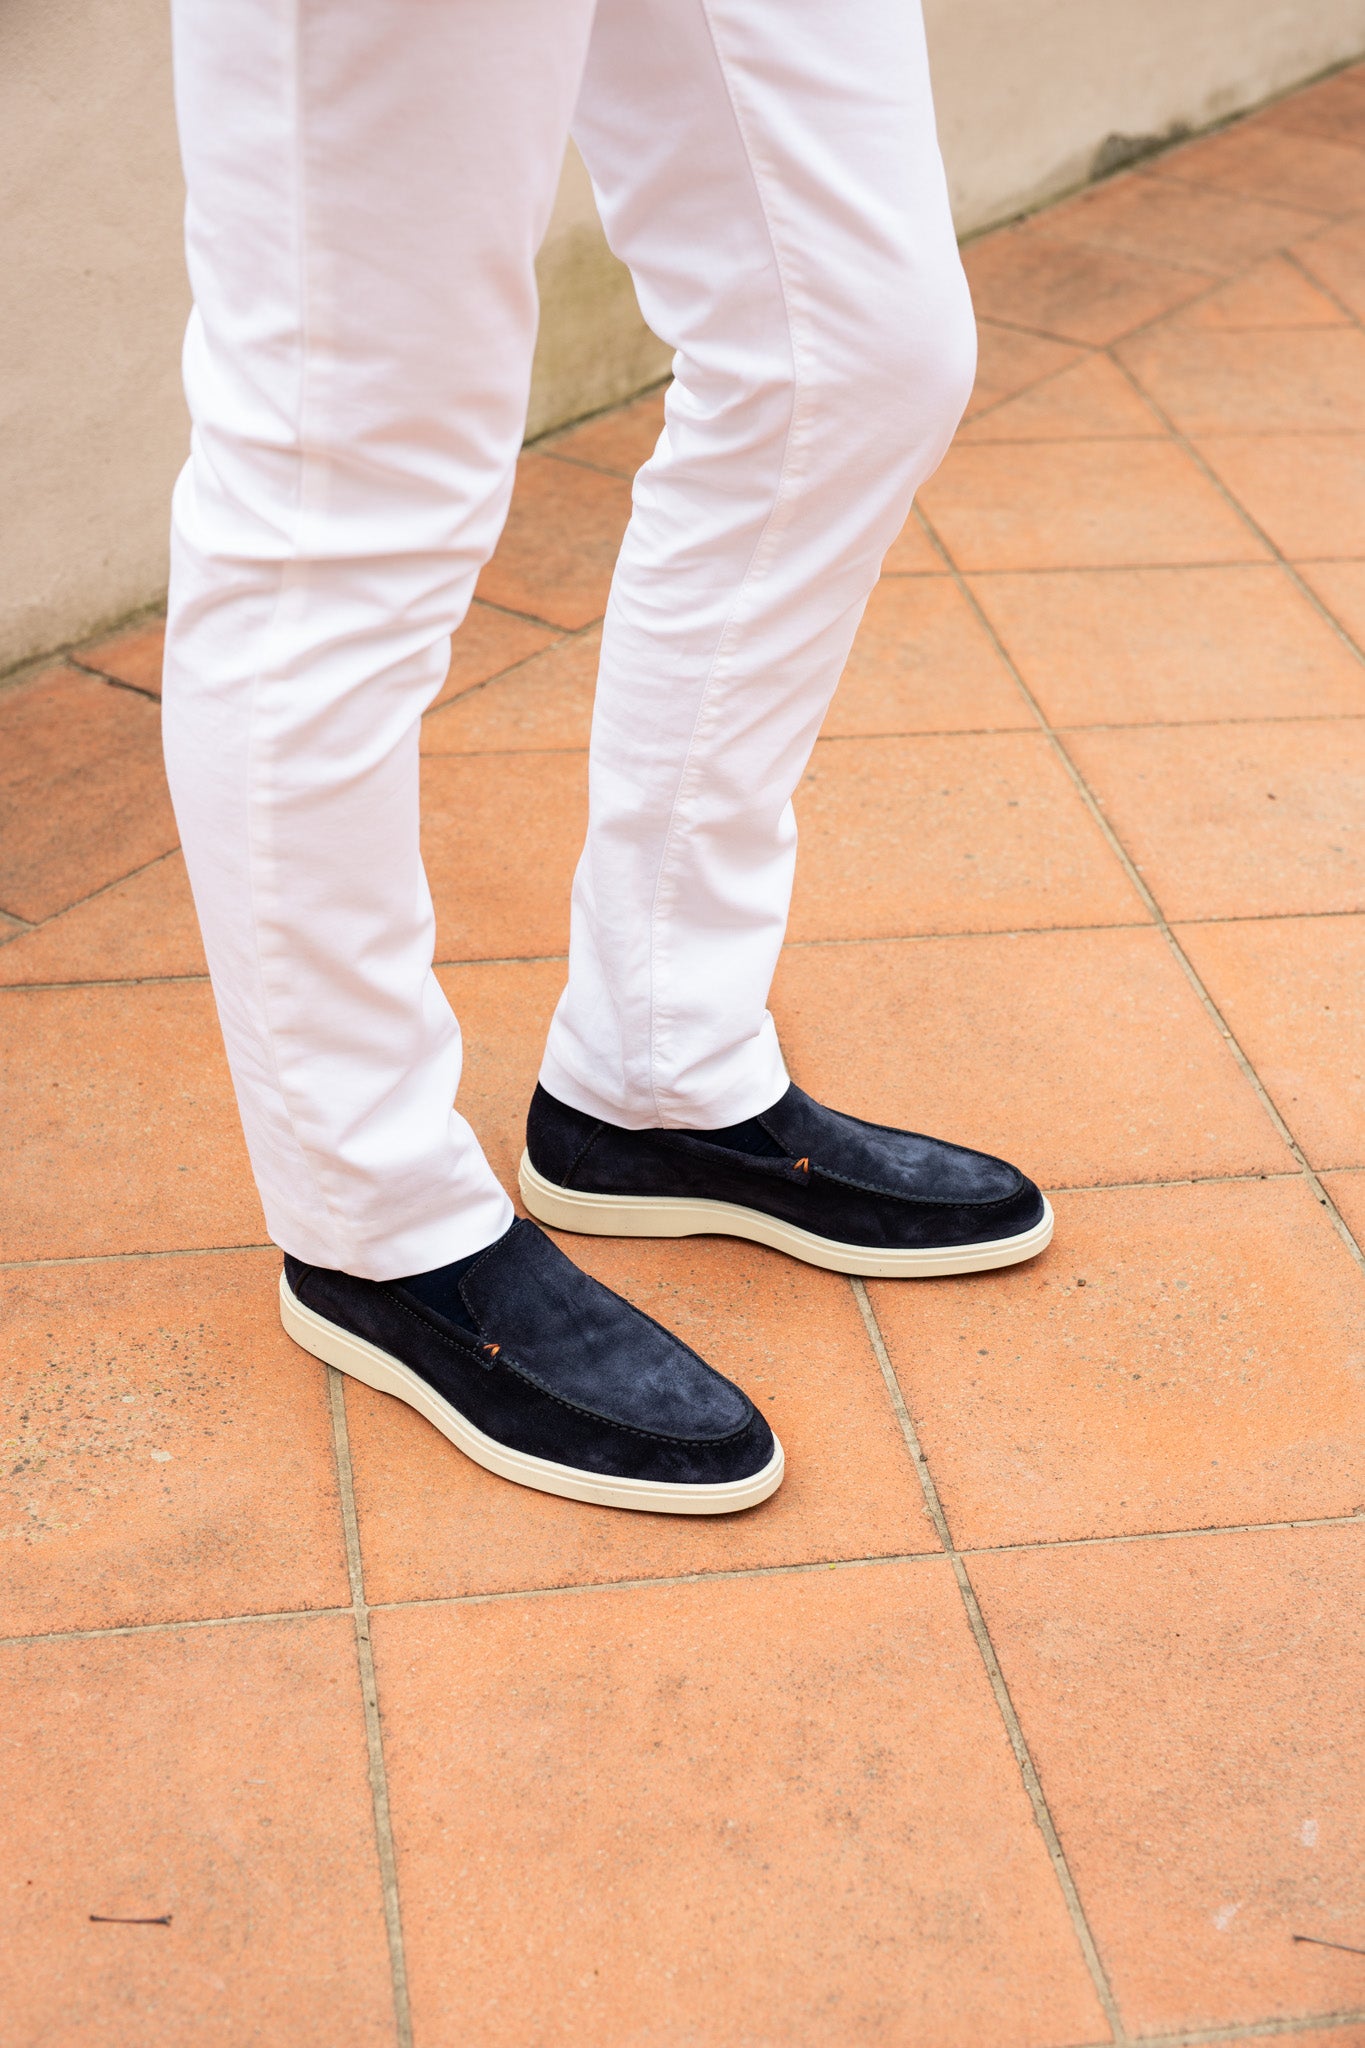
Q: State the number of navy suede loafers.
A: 2